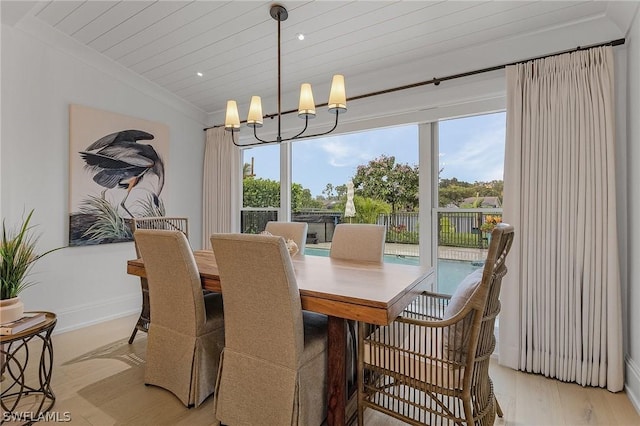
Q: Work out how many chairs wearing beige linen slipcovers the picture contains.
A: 4